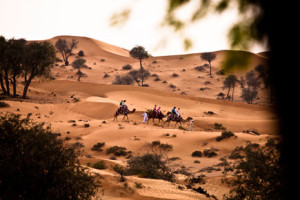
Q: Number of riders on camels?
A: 6